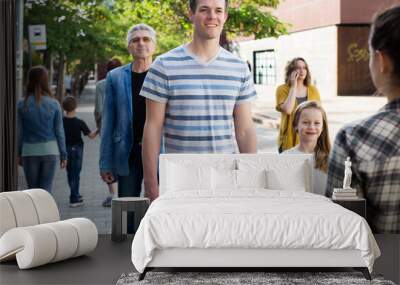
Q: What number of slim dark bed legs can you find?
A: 2